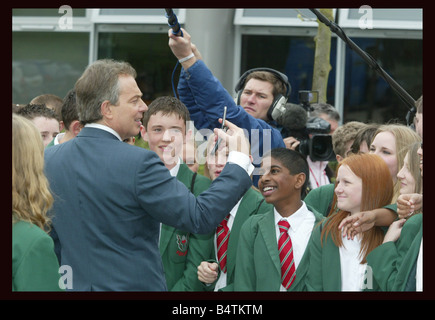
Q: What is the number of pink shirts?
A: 1